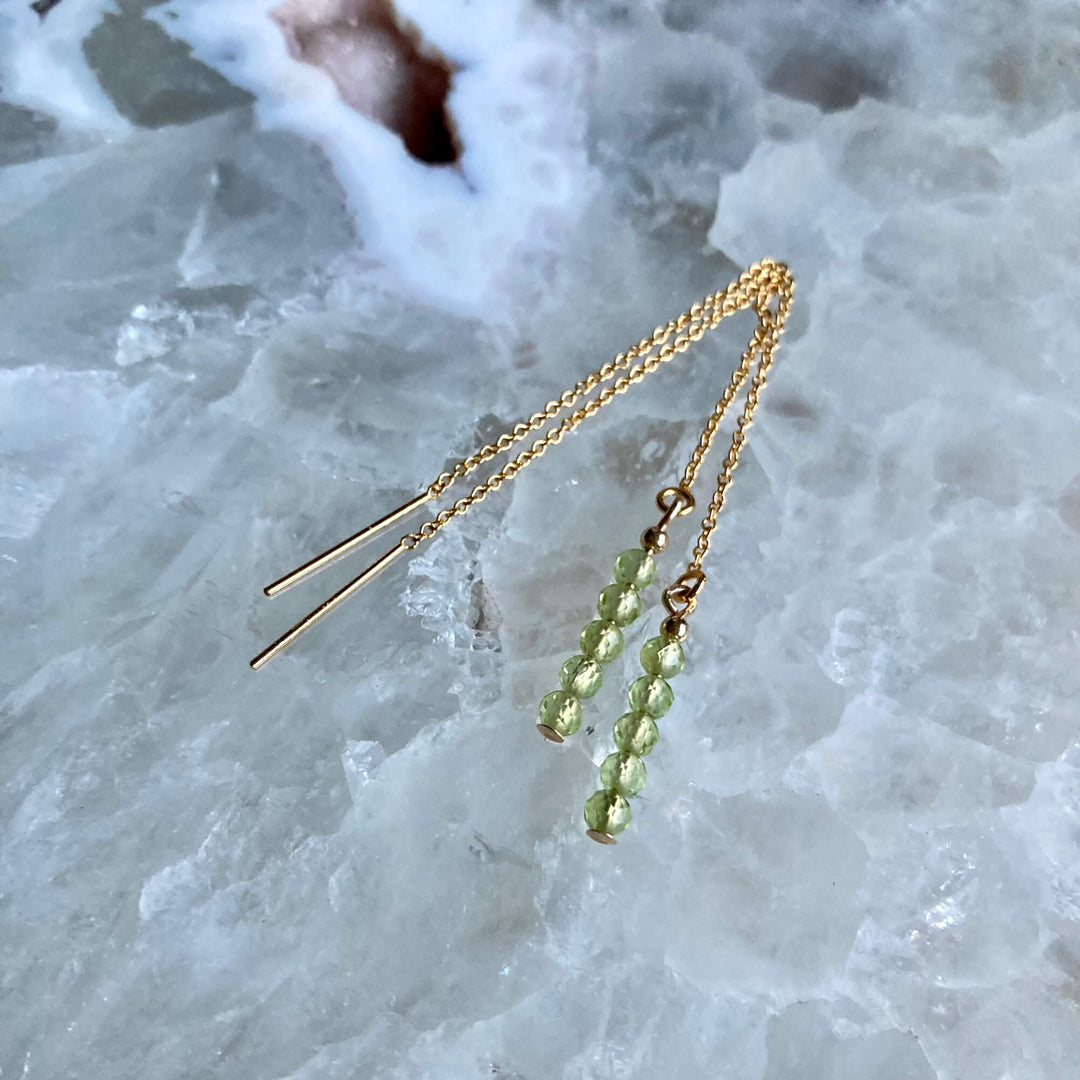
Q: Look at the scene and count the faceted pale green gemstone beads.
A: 10